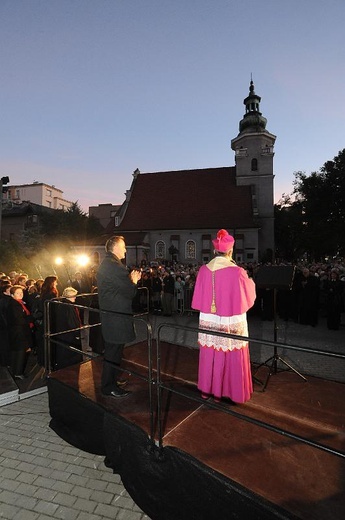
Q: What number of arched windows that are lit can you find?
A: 2